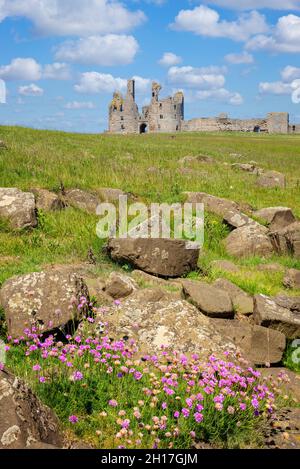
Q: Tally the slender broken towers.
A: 2